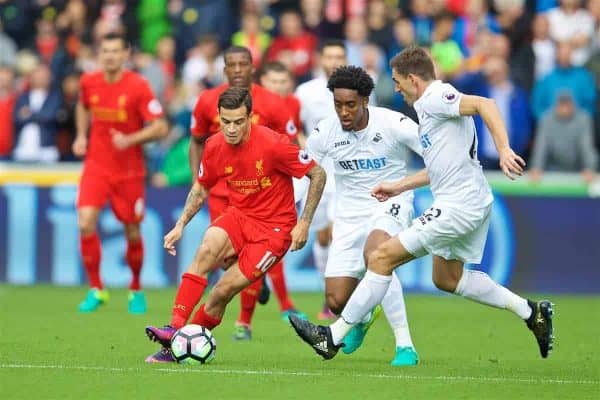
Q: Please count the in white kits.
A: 3